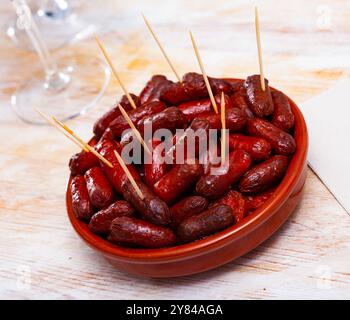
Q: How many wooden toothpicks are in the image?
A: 9